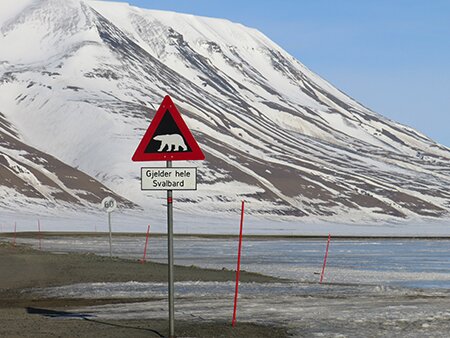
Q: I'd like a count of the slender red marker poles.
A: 5